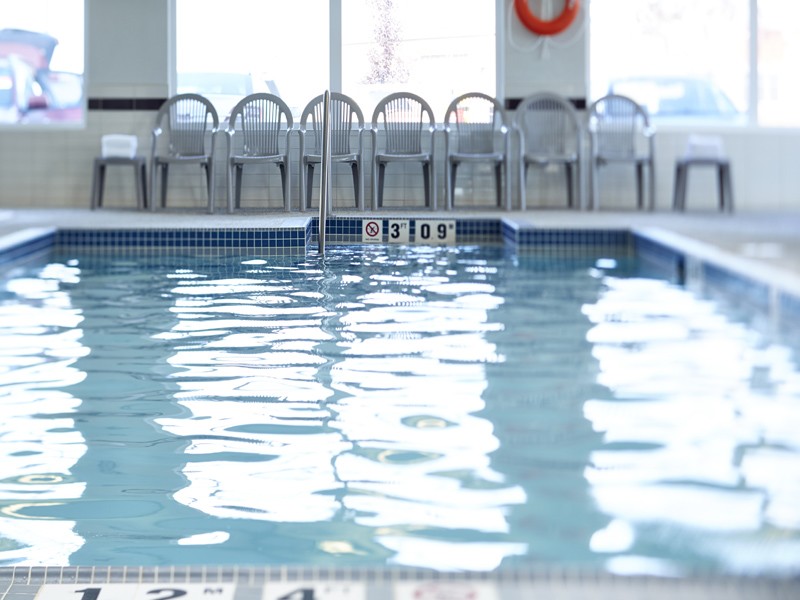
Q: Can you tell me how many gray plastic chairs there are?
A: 7